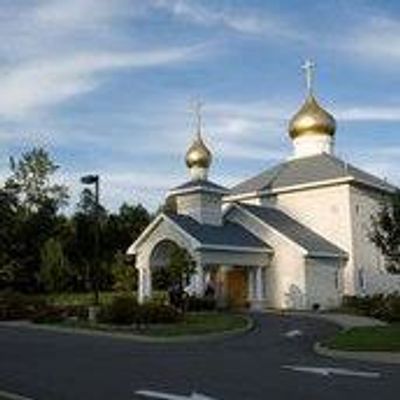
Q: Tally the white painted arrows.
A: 3